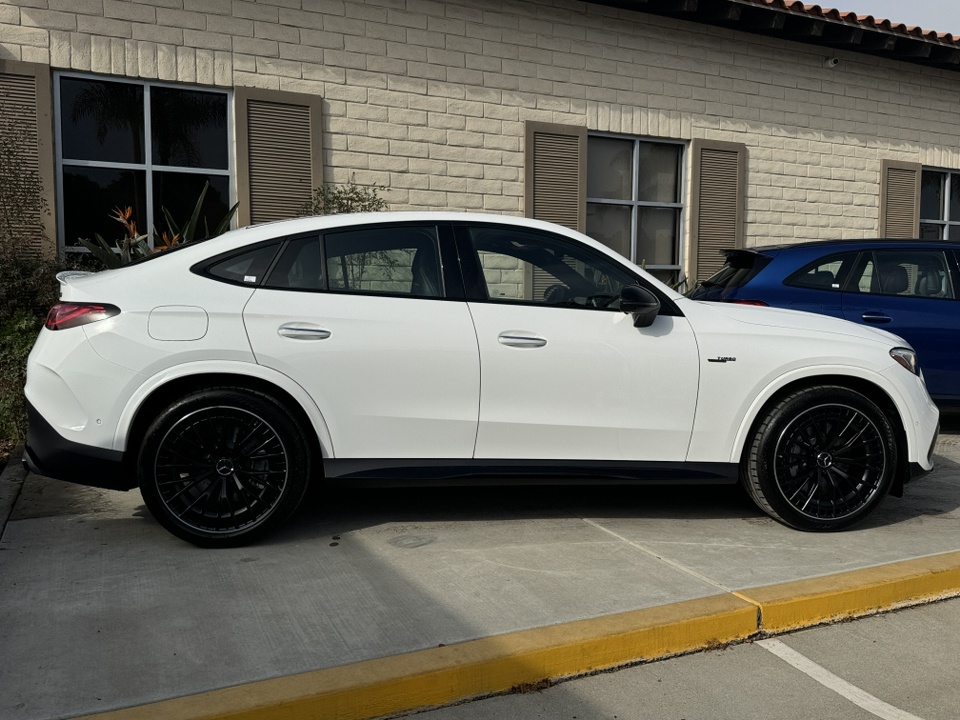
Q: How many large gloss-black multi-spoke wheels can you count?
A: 2